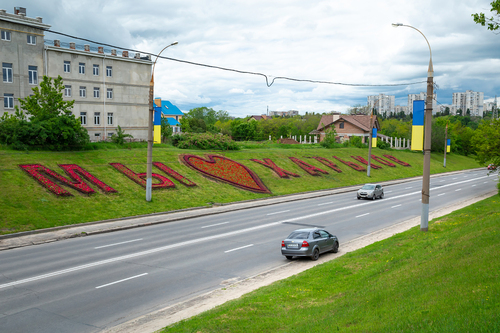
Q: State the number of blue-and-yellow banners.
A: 4